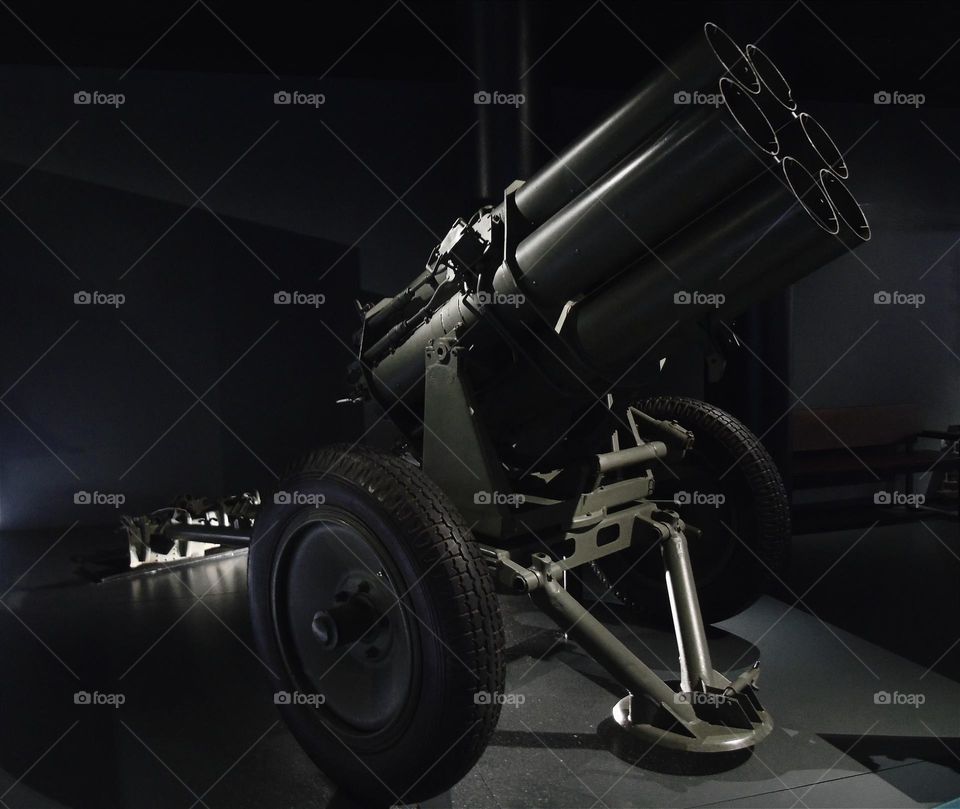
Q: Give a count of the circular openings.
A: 6